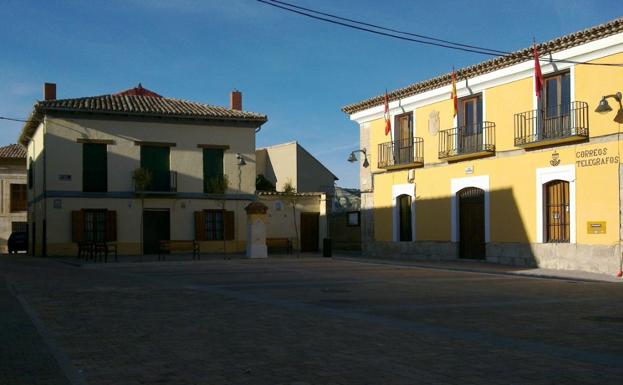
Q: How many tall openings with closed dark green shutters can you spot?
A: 3